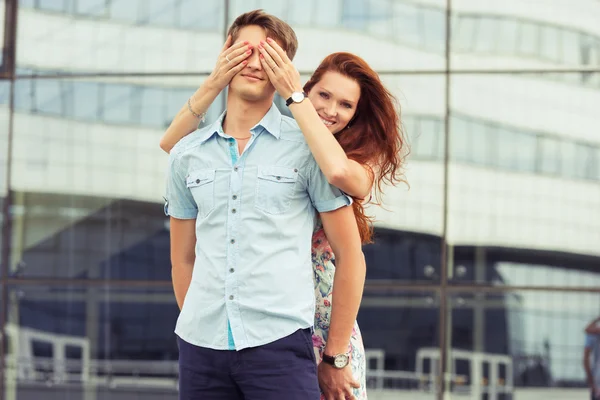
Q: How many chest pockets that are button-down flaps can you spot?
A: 2